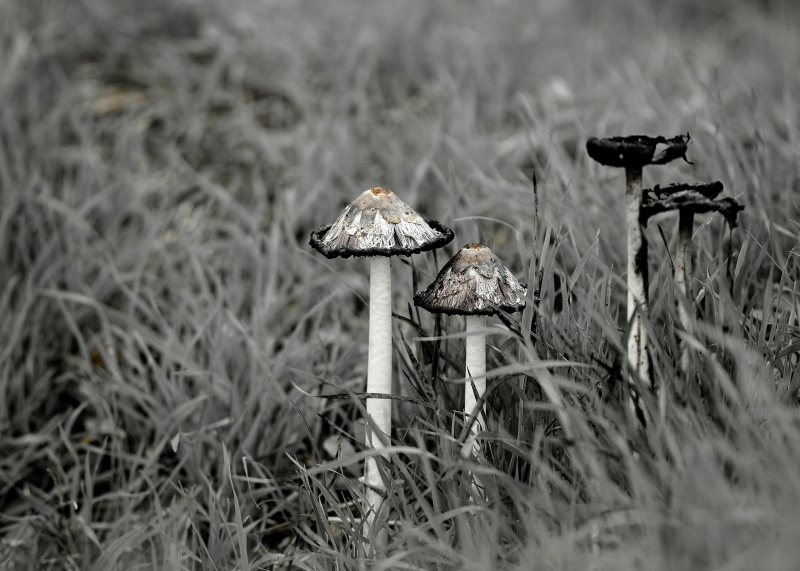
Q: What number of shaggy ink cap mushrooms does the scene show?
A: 4